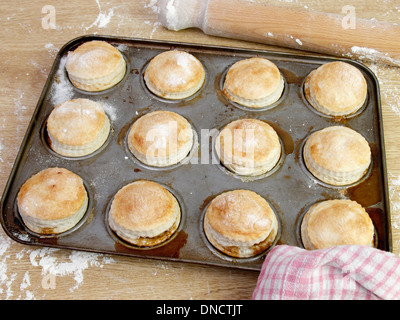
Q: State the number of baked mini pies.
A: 12